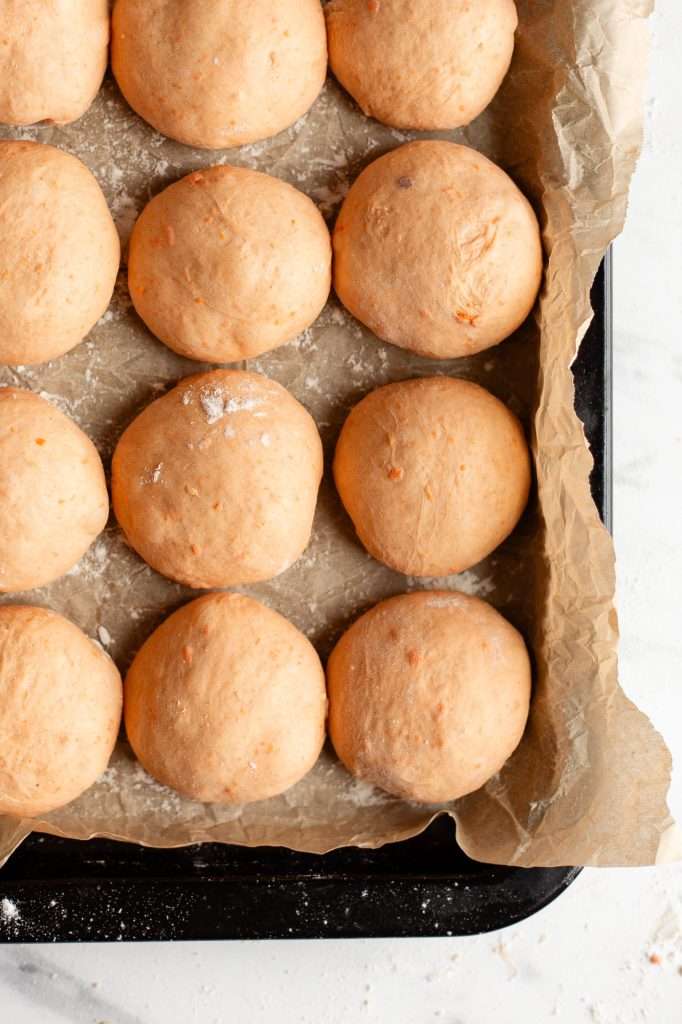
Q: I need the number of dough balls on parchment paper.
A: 12